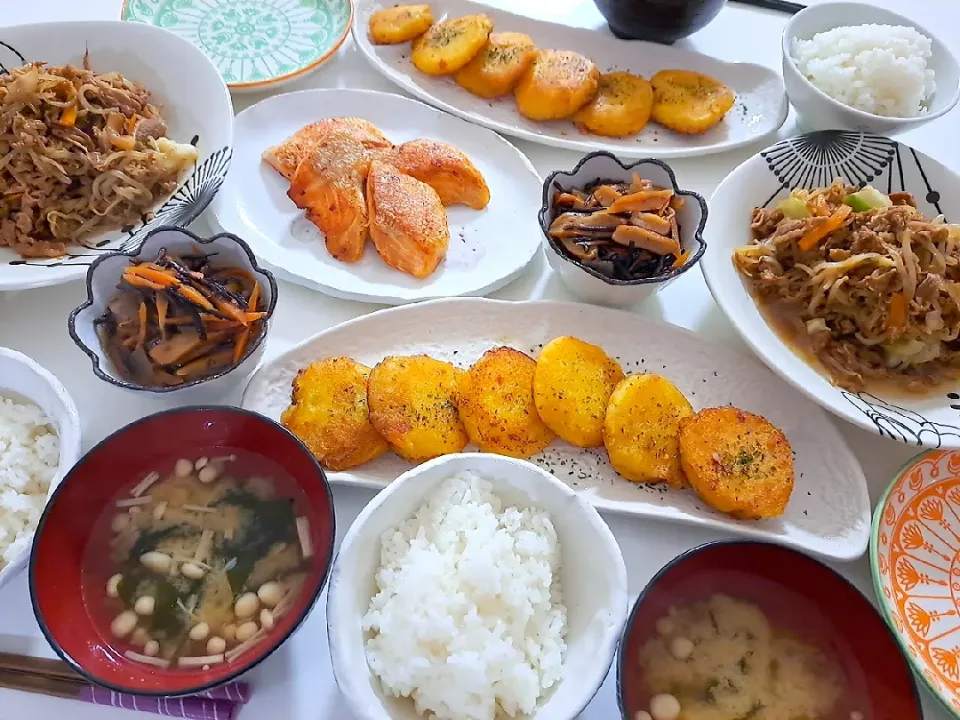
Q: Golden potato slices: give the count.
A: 12